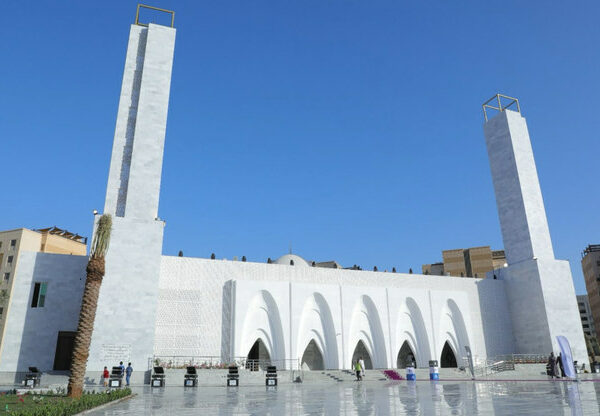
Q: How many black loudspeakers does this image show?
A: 6